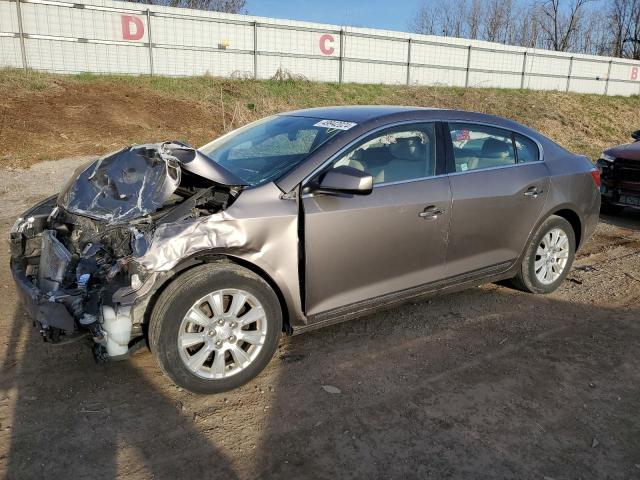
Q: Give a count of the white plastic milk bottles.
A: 0